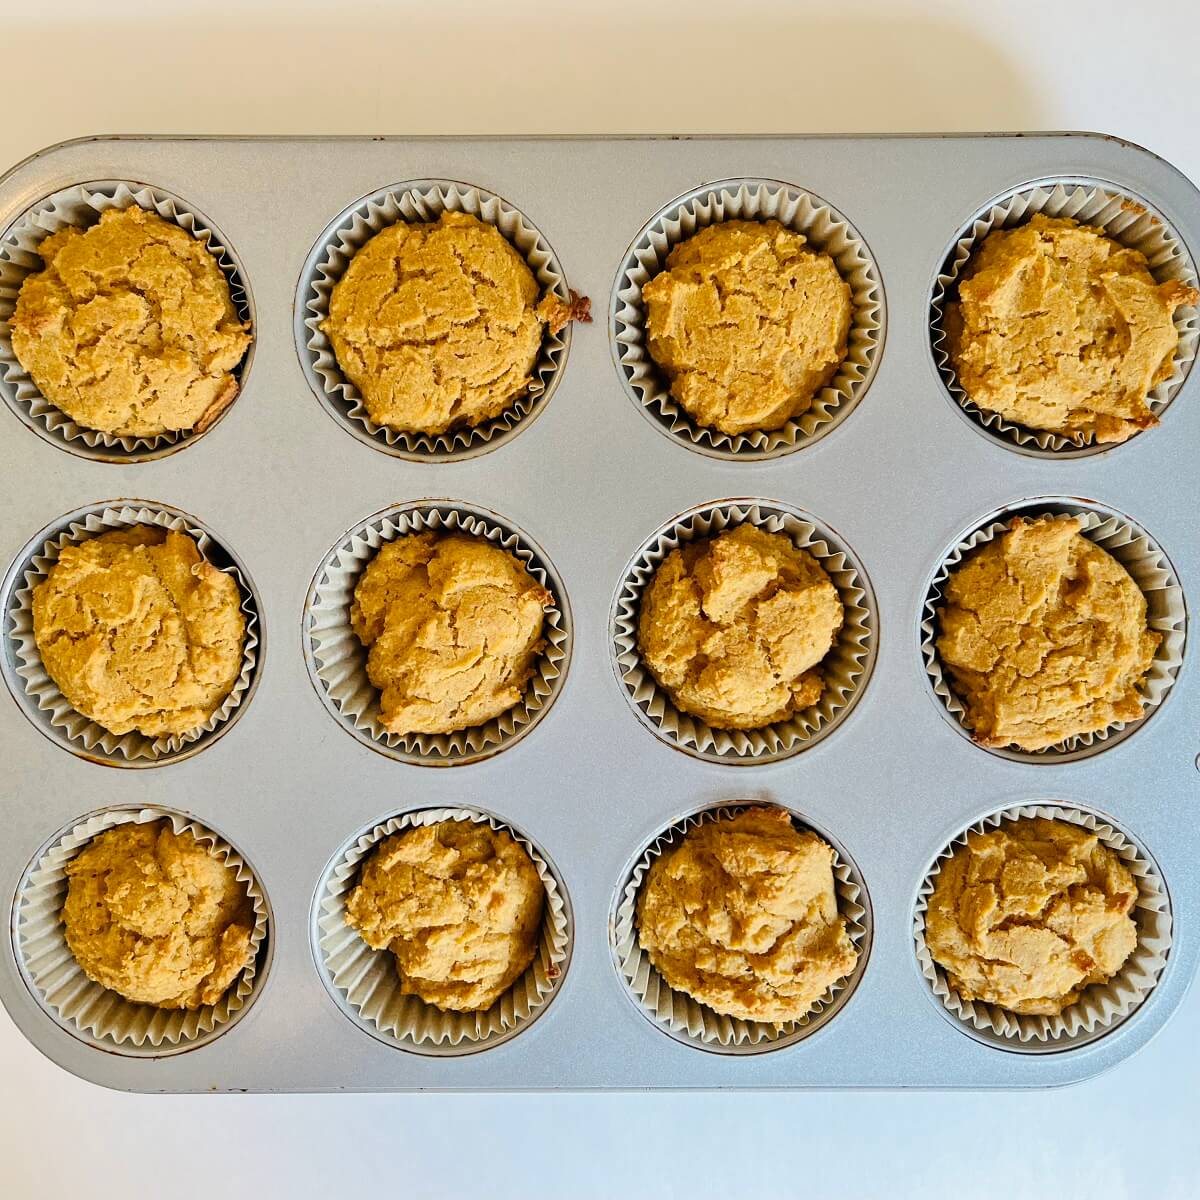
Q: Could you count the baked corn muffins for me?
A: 12